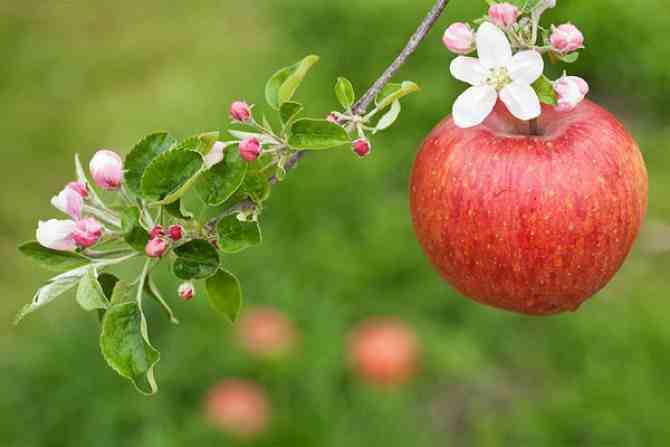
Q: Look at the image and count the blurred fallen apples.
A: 3